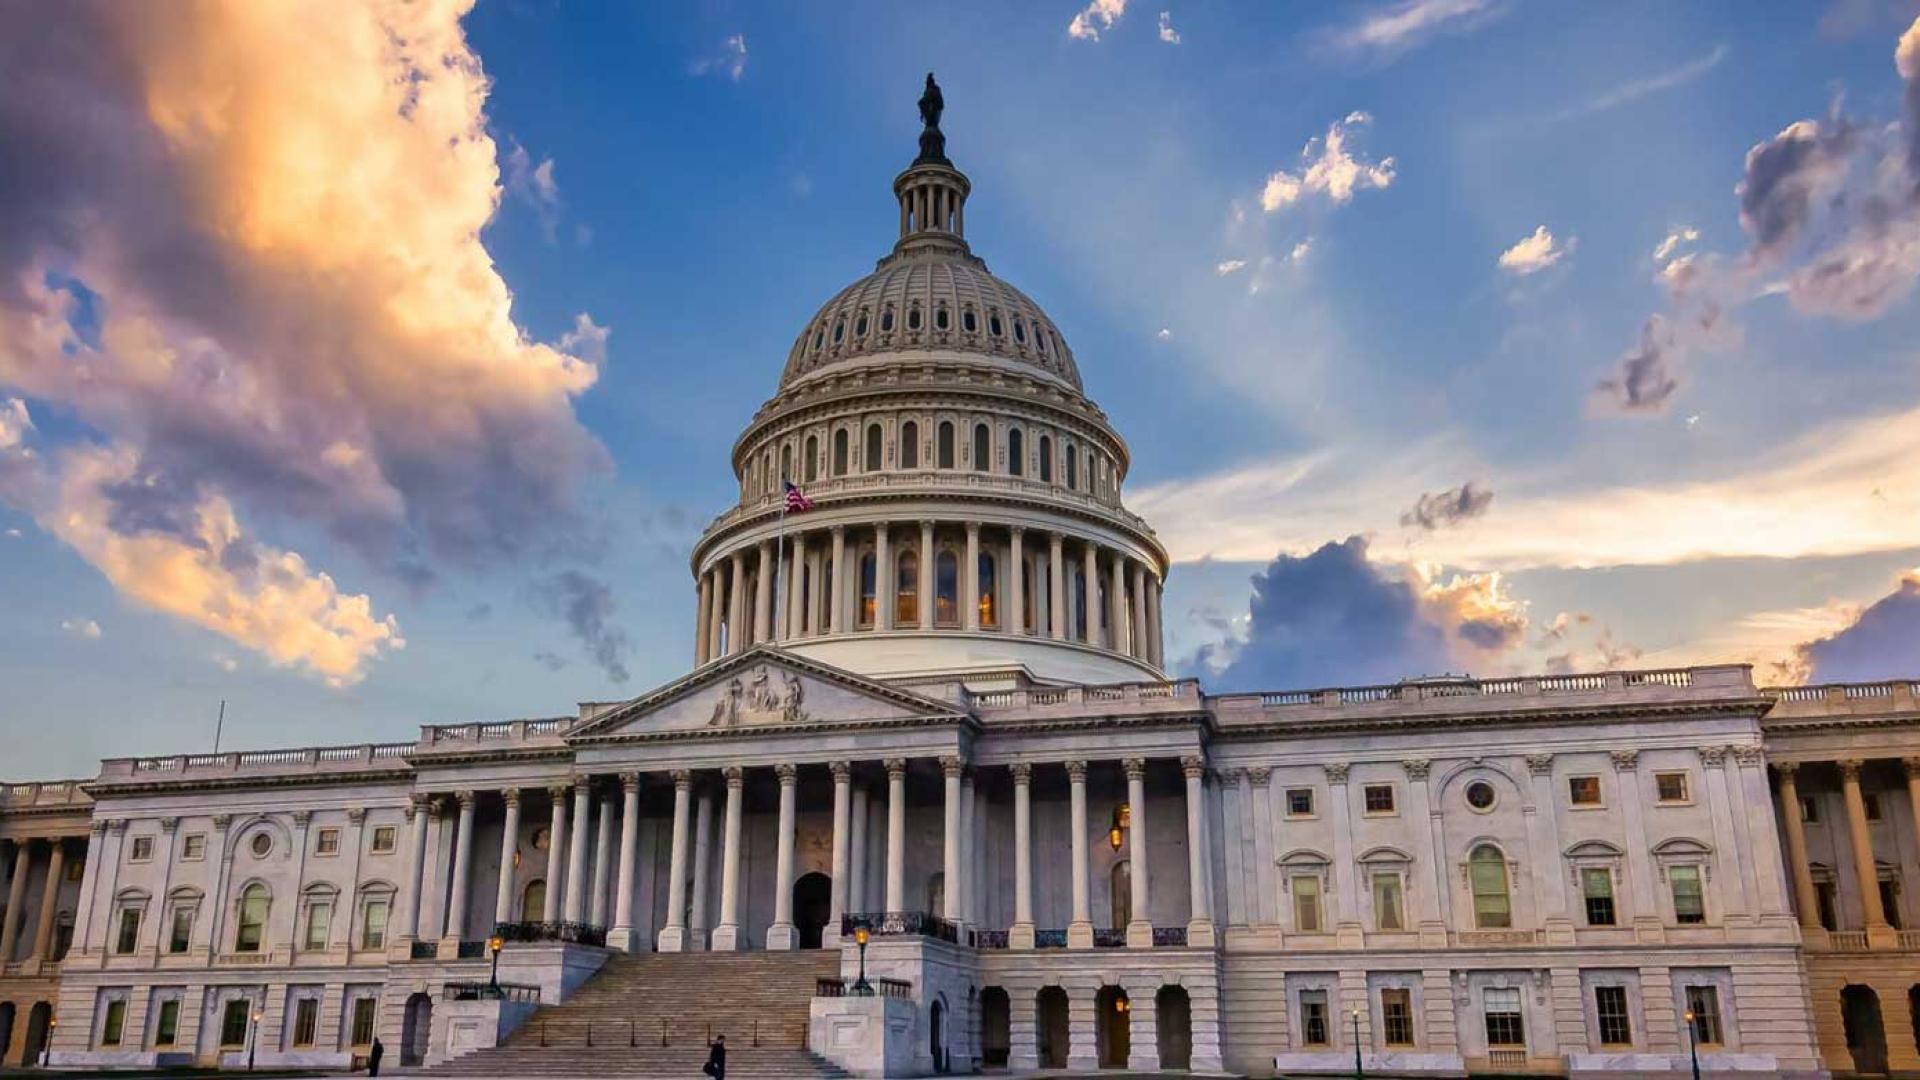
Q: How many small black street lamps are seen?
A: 6